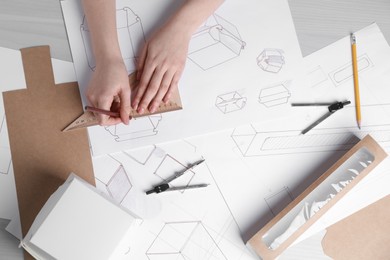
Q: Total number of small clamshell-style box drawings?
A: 3